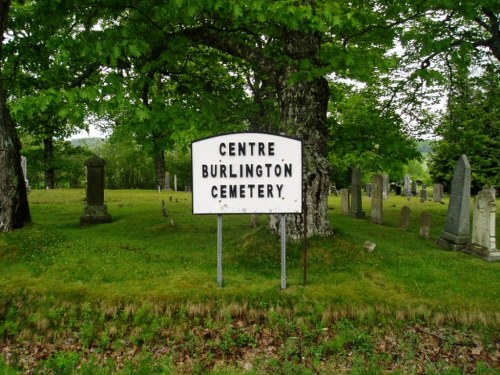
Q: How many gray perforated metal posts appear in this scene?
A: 2